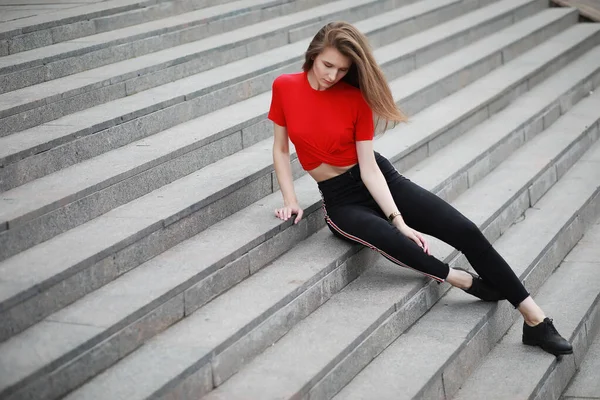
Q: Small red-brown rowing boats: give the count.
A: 0